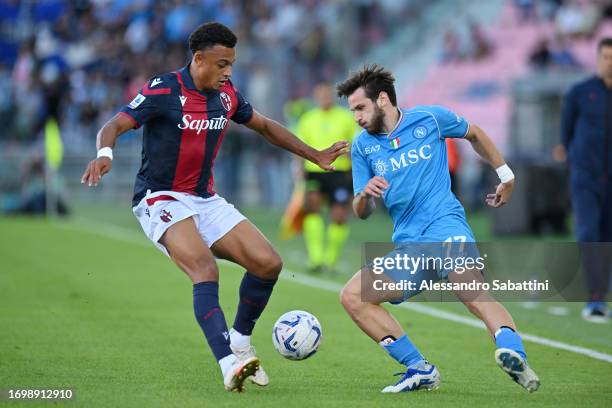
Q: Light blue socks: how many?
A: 2